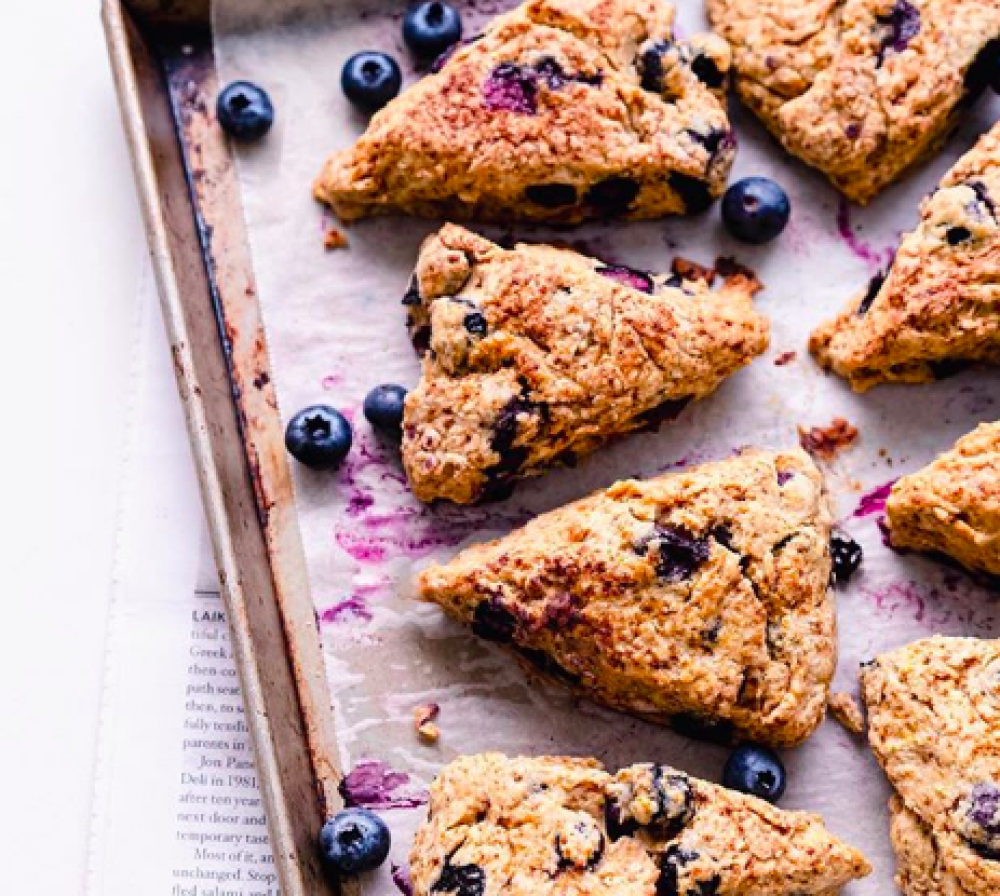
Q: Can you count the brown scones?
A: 8